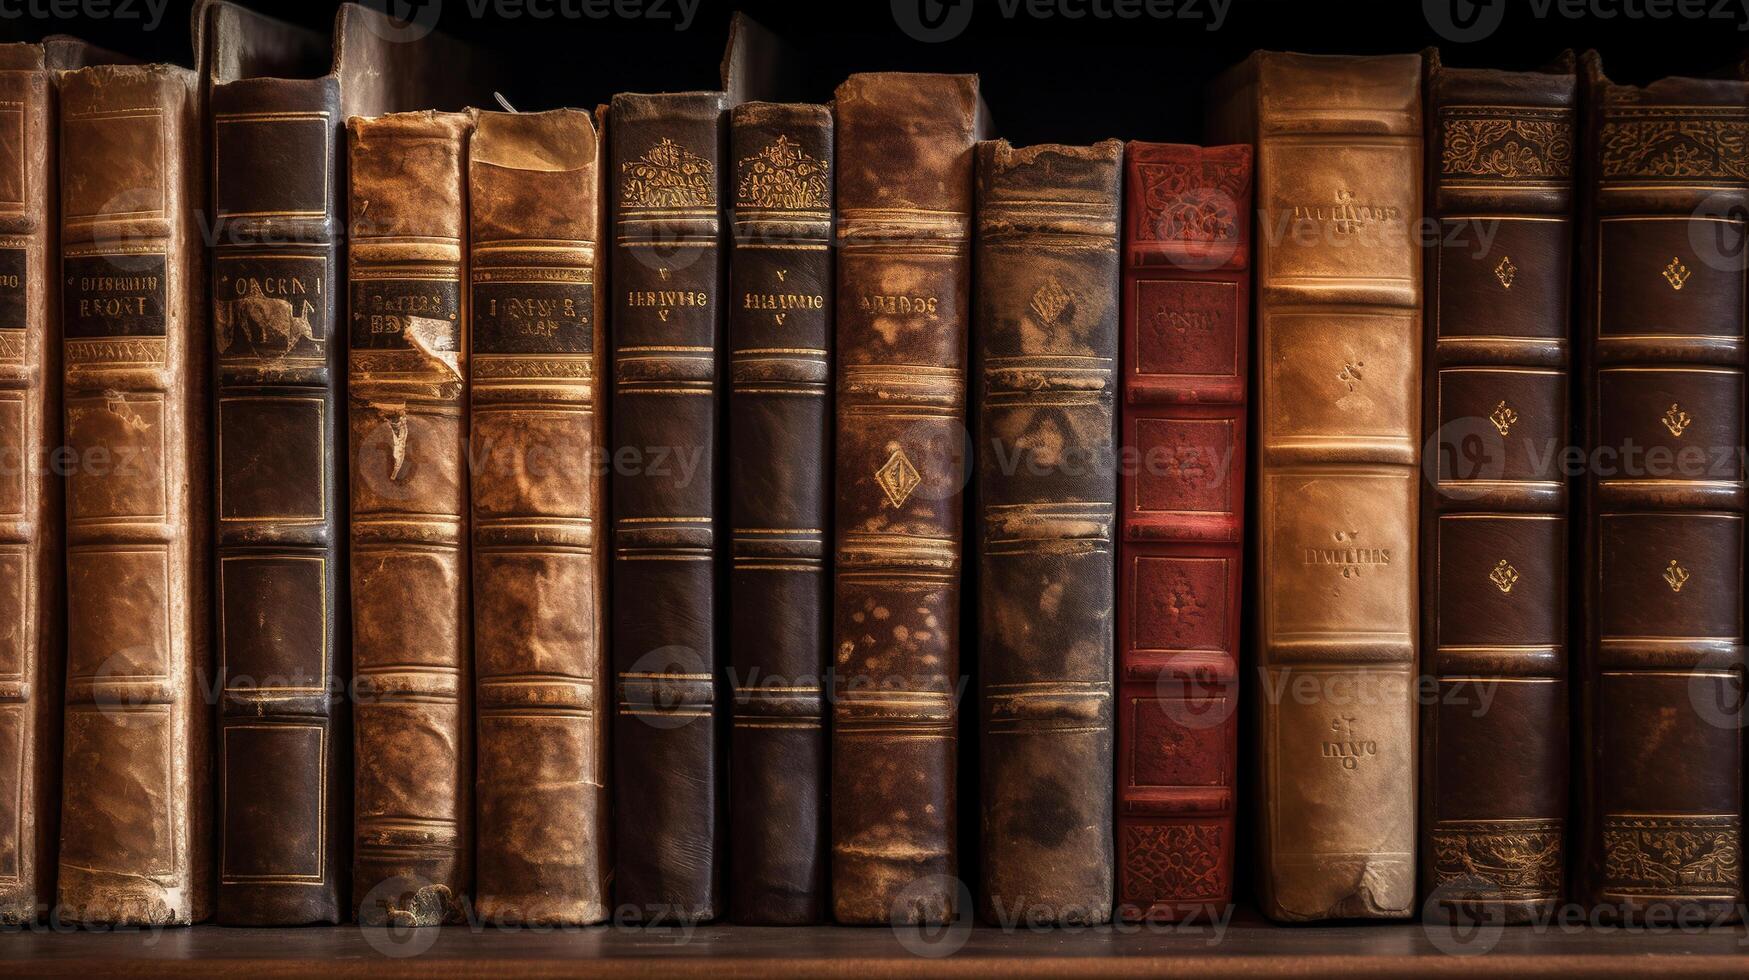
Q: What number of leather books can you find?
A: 13